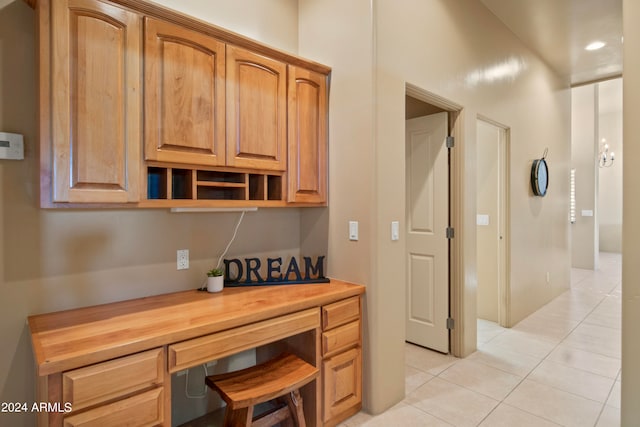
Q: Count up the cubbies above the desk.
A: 6